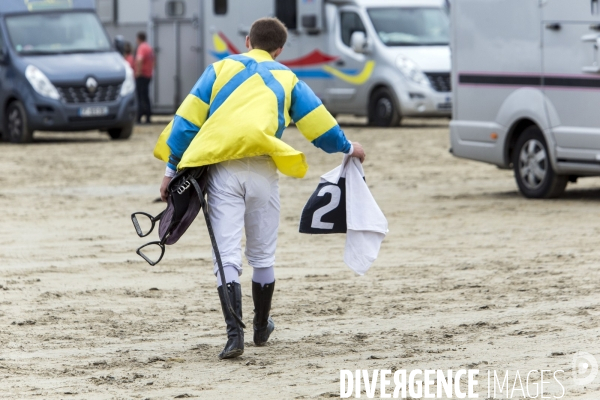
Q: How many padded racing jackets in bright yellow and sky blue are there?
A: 1